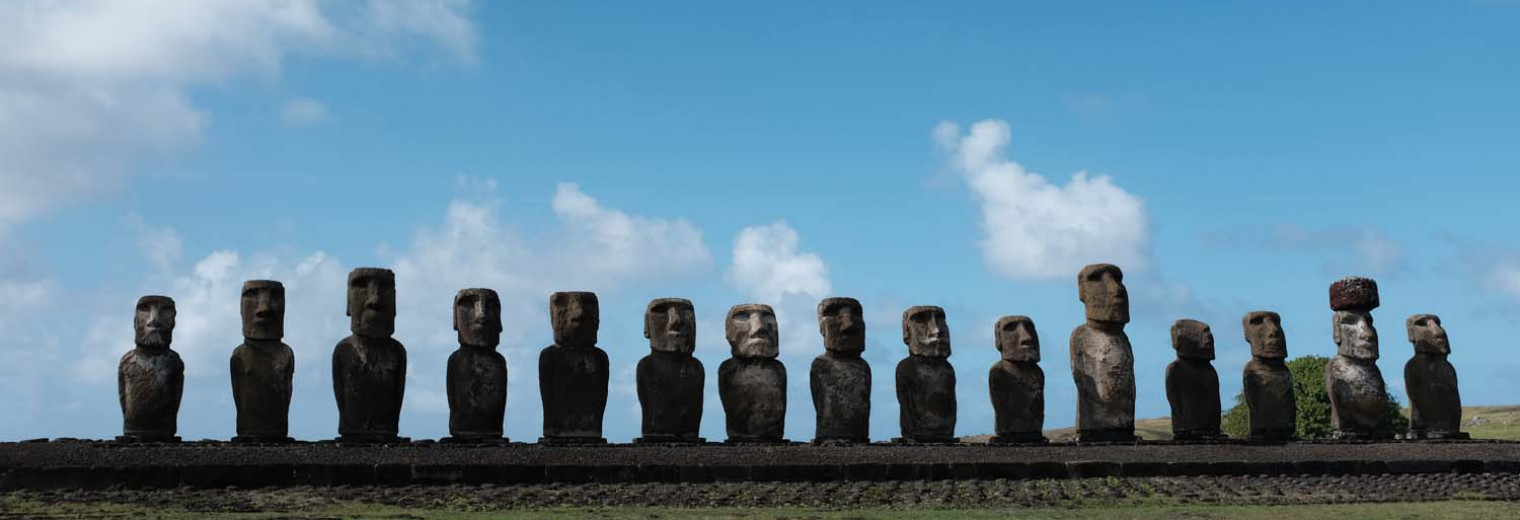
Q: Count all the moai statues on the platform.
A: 15